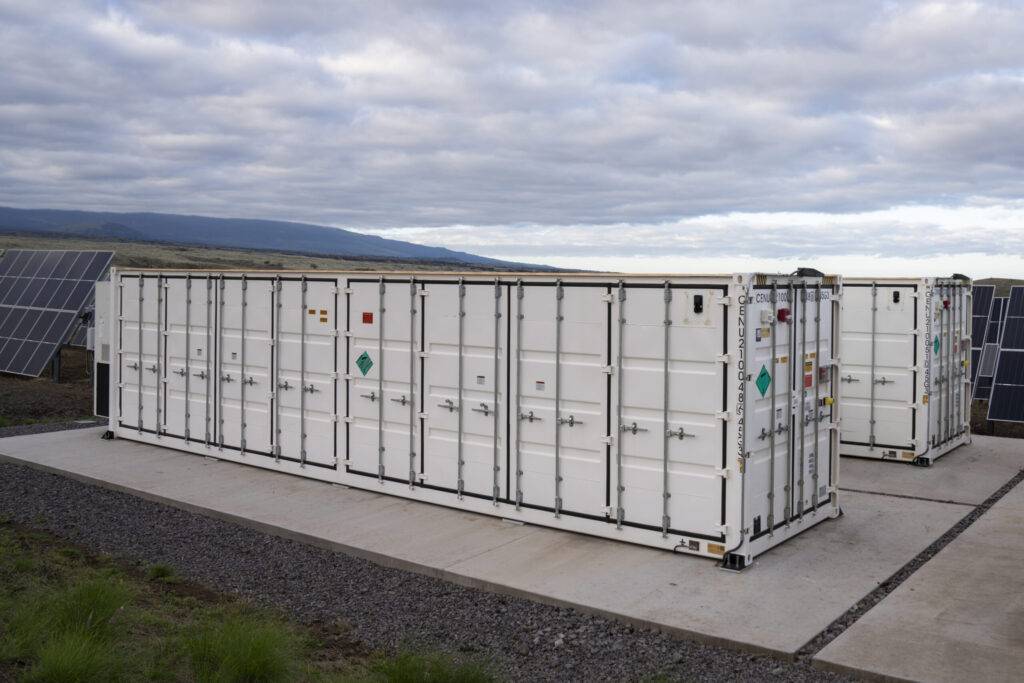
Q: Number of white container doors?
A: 13